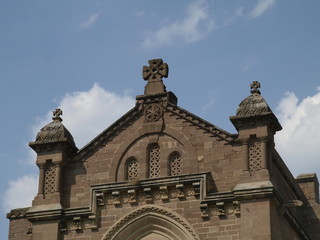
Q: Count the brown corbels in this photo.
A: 13